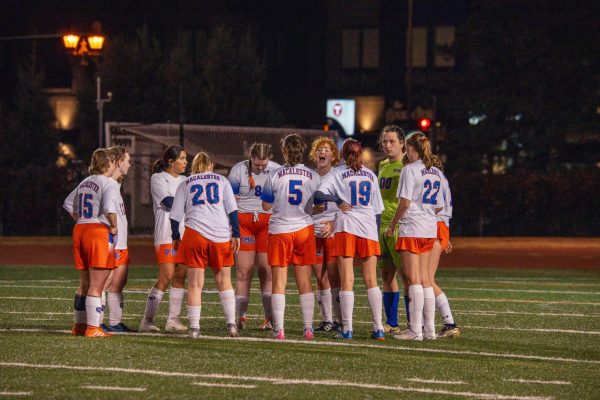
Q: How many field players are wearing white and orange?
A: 10